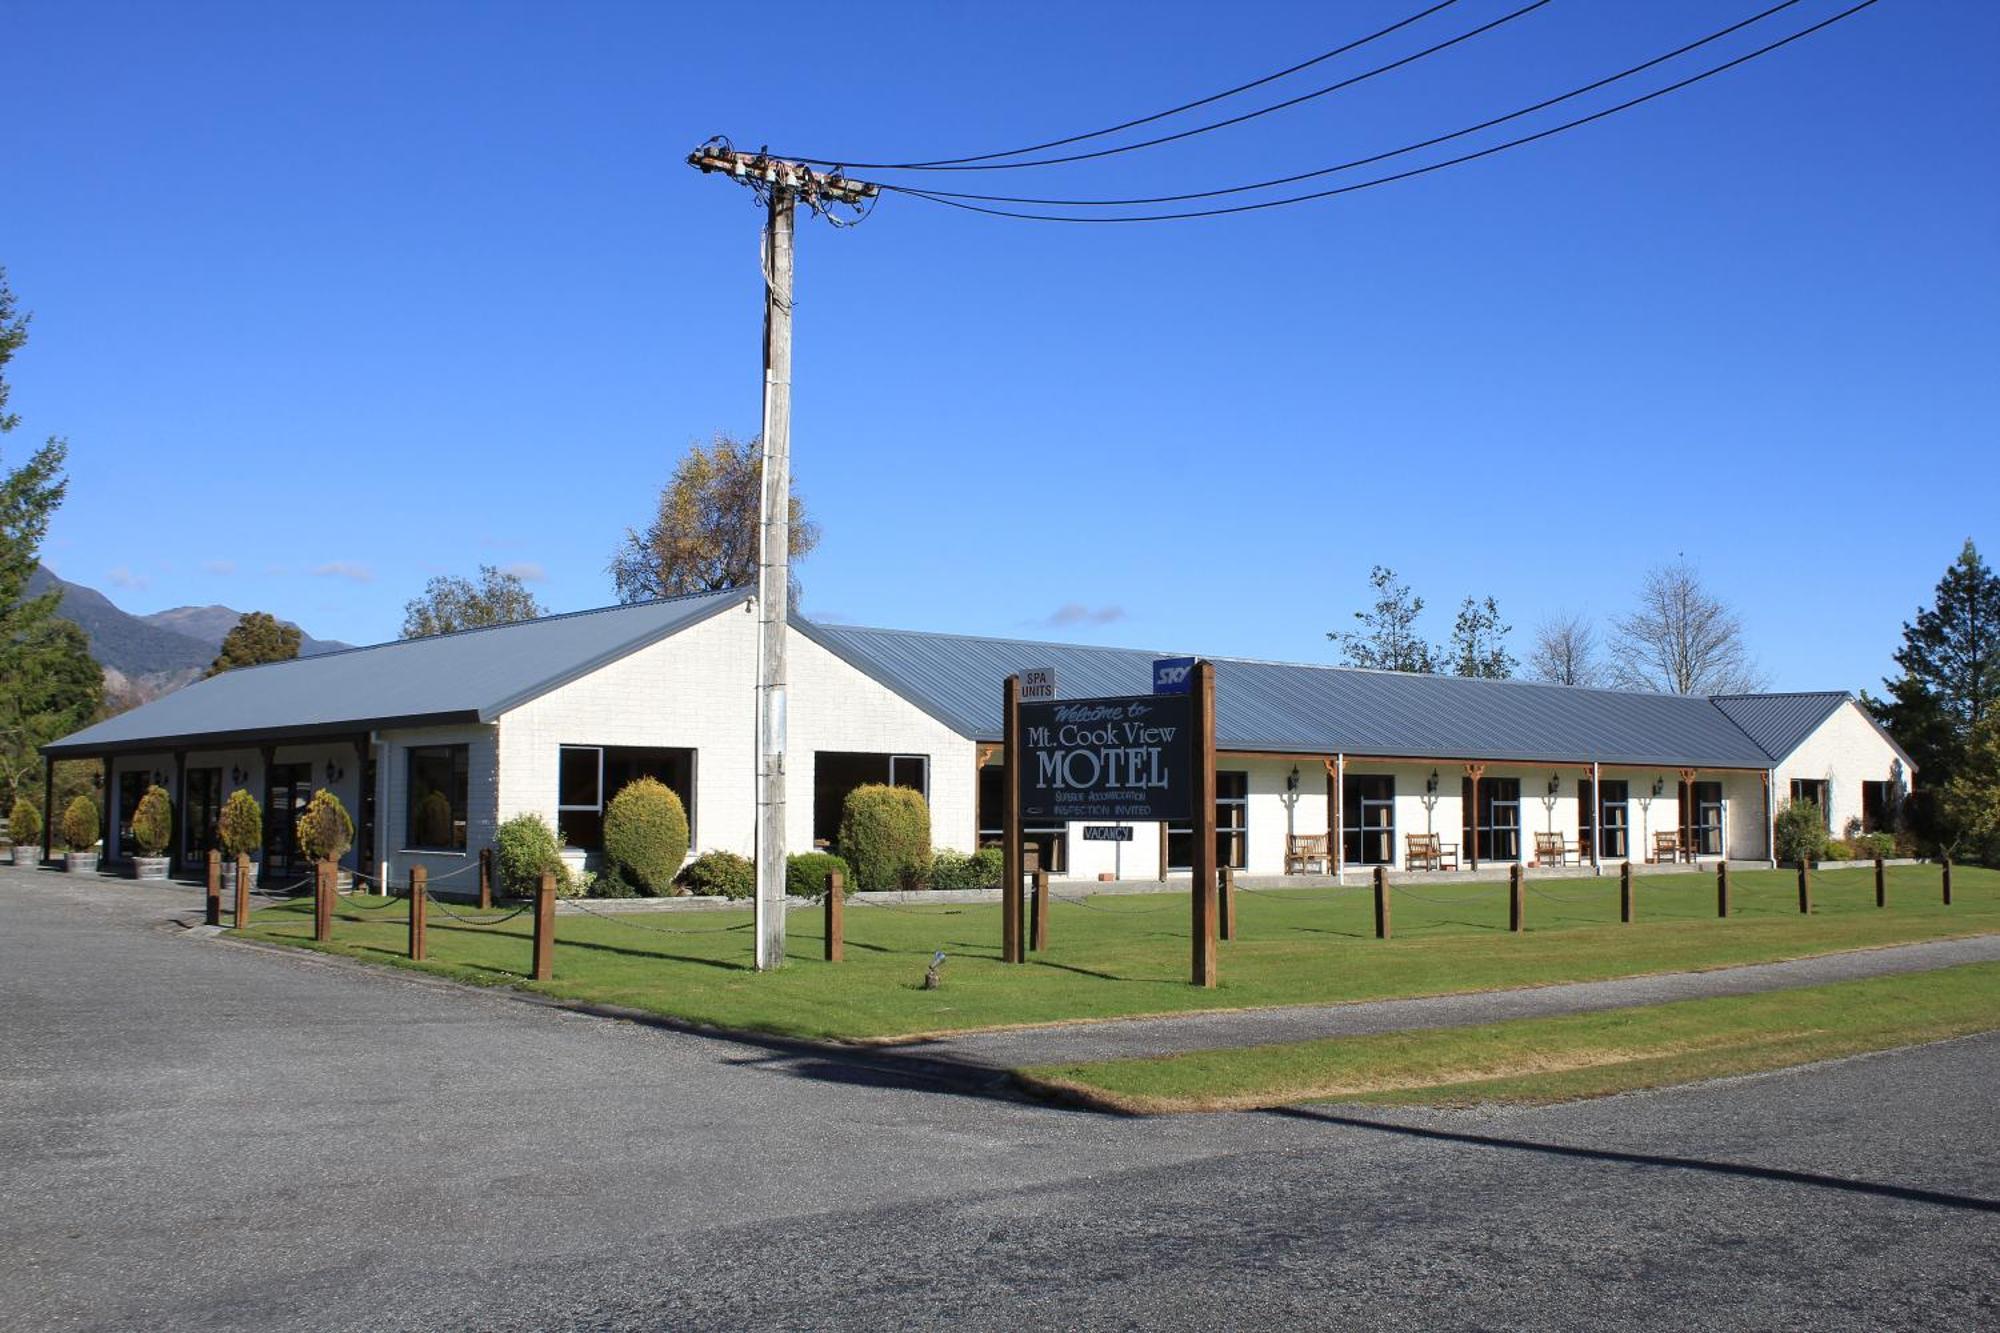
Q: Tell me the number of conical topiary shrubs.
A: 5